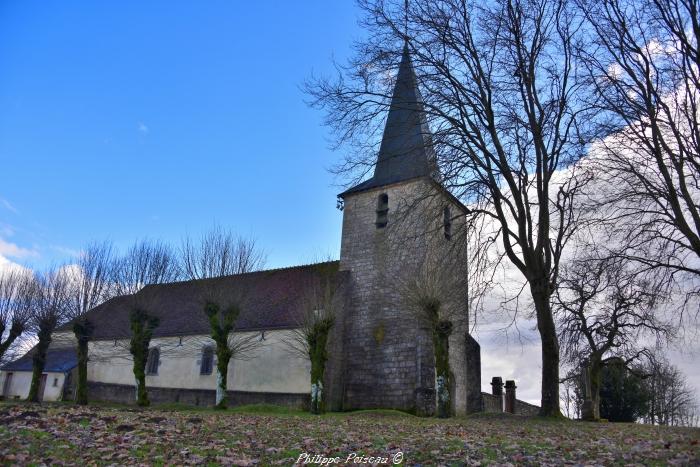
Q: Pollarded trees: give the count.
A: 7